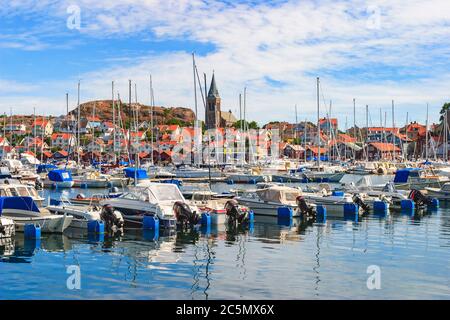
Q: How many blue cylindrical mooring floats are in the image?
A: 11